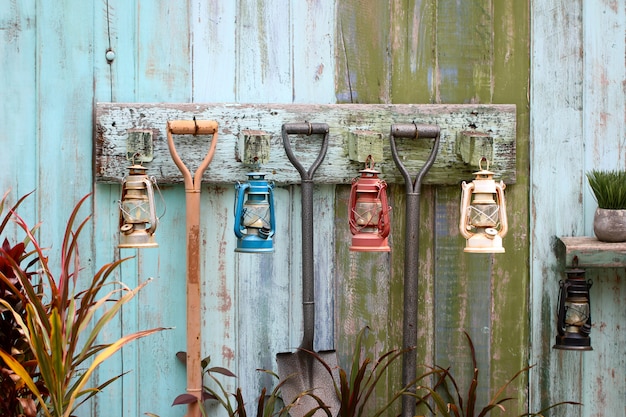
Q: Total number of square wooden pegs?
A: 4